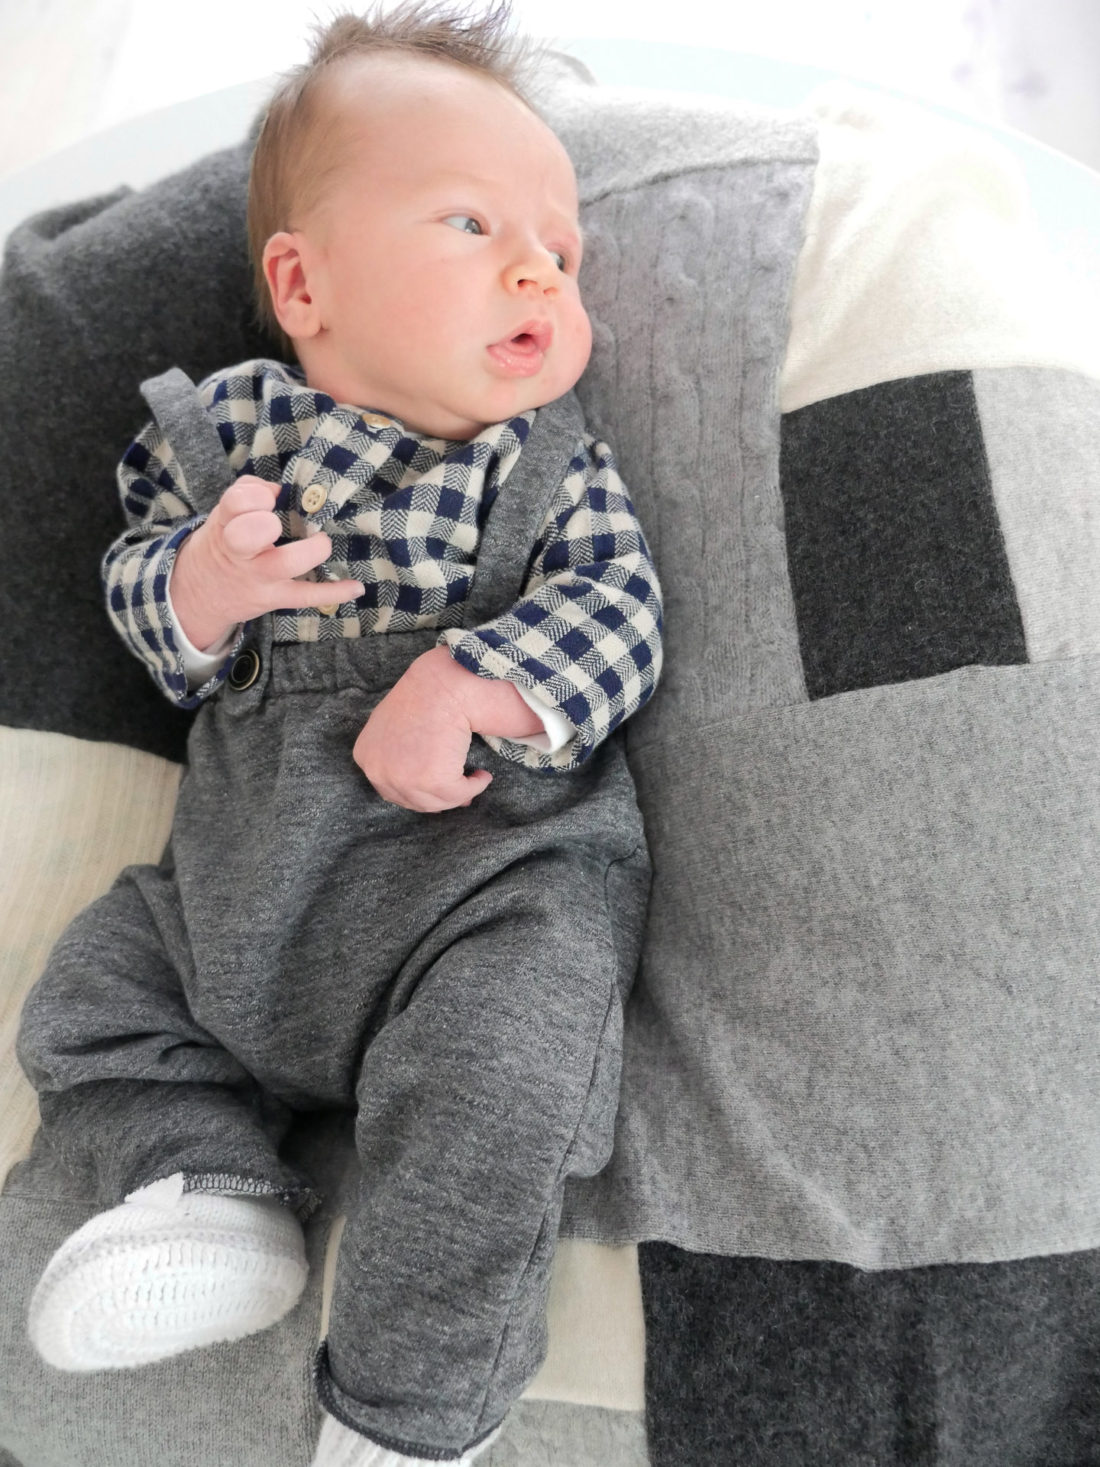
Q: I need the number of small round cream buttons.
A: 3